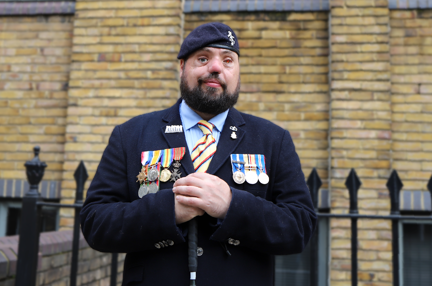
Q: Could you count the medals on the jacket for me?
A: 9